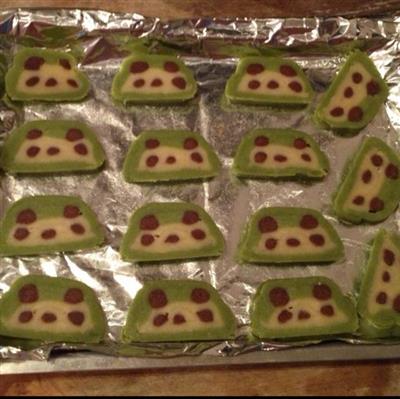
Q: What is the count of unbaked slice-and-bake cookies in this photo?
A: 15